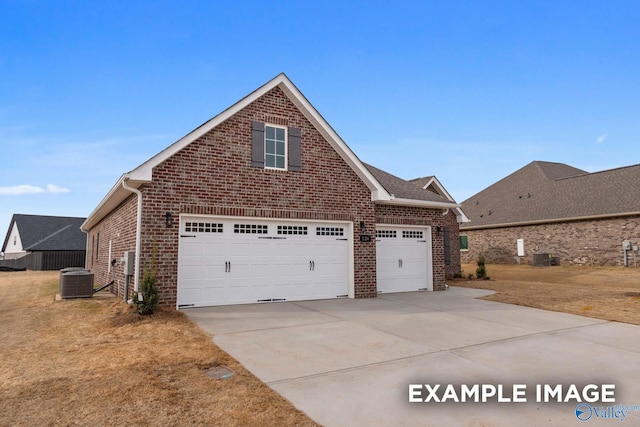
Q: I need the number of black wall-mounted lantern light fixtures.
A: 3